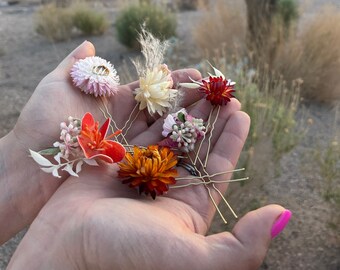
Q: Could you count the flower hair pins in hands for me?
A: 6